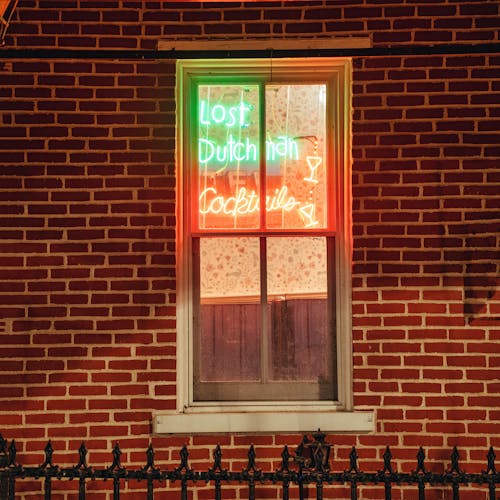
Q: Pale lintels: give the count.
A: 1